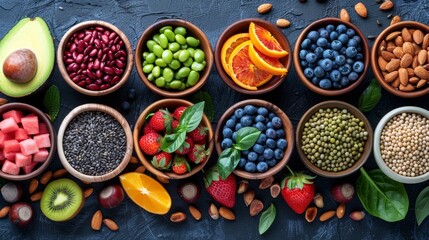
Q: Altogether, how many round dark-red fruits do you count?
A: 5